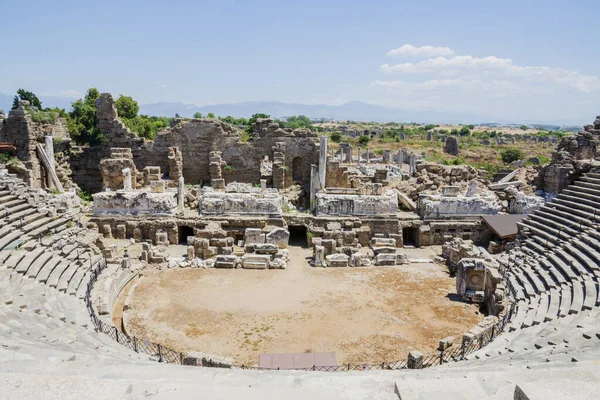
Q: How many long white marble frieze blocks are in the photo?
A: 4